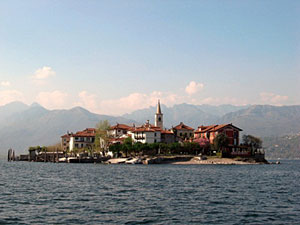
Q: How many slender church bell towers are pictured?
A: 1